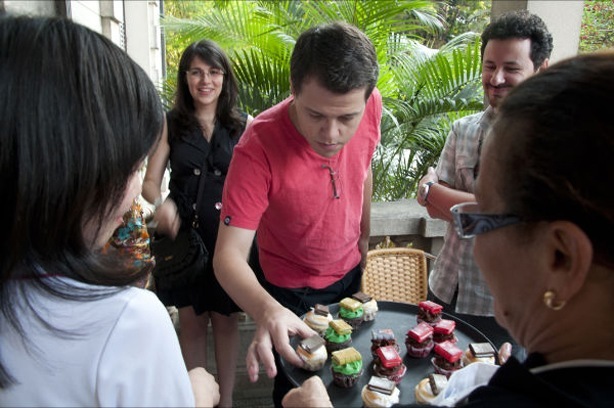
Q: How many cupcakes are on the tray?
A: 15